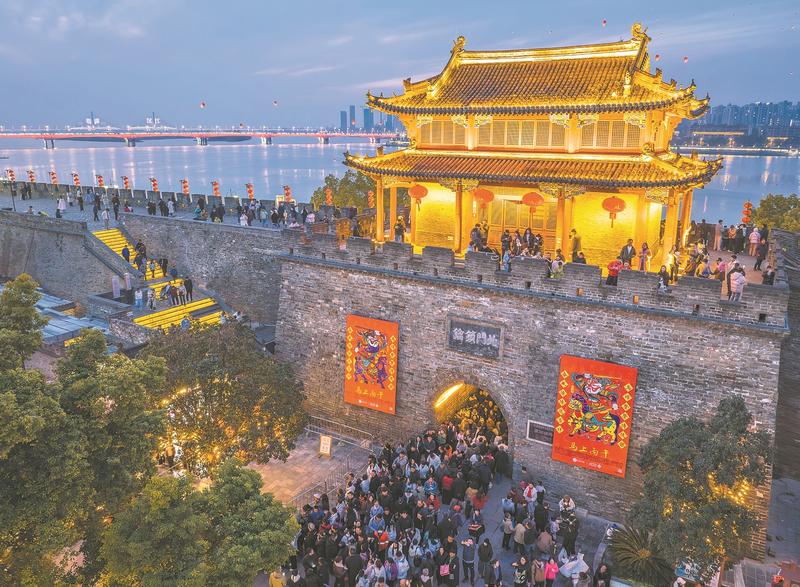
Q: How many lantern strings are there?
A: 14